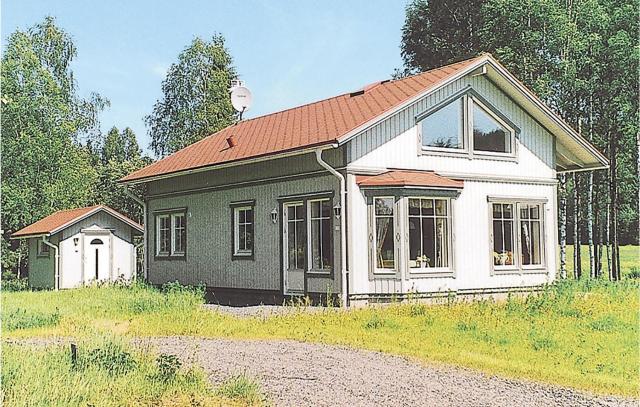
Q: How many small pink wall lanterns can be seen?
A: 0